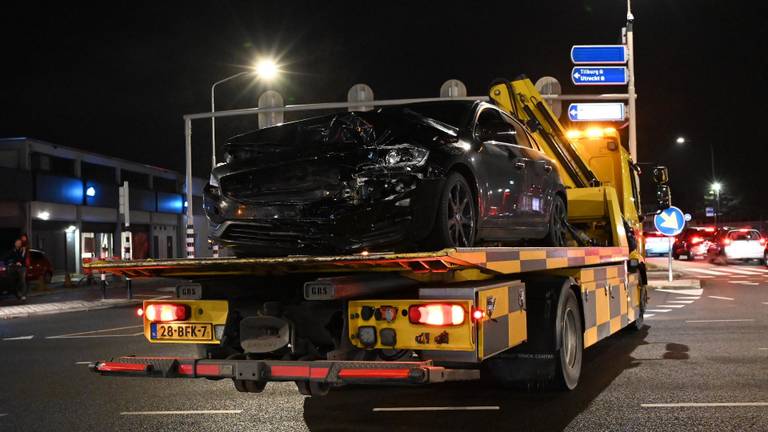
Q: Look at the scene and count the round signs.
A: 1